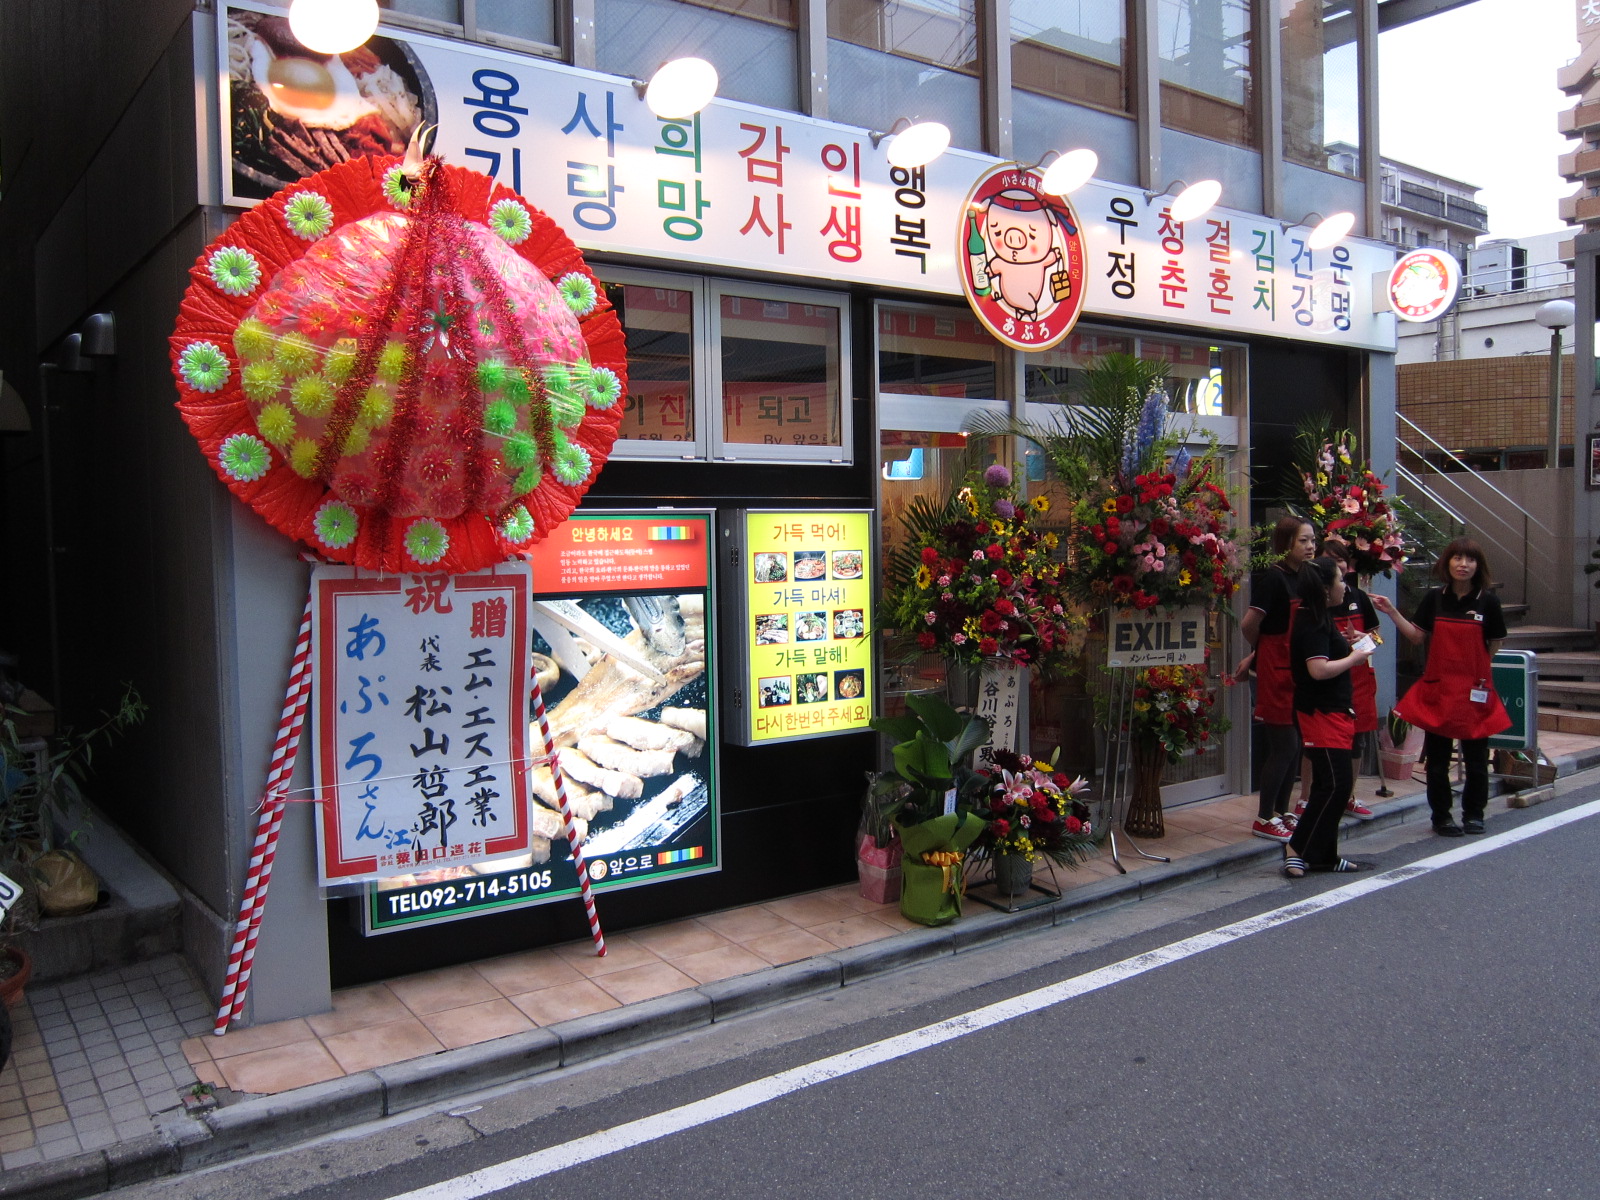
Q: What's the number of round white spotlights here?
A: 6